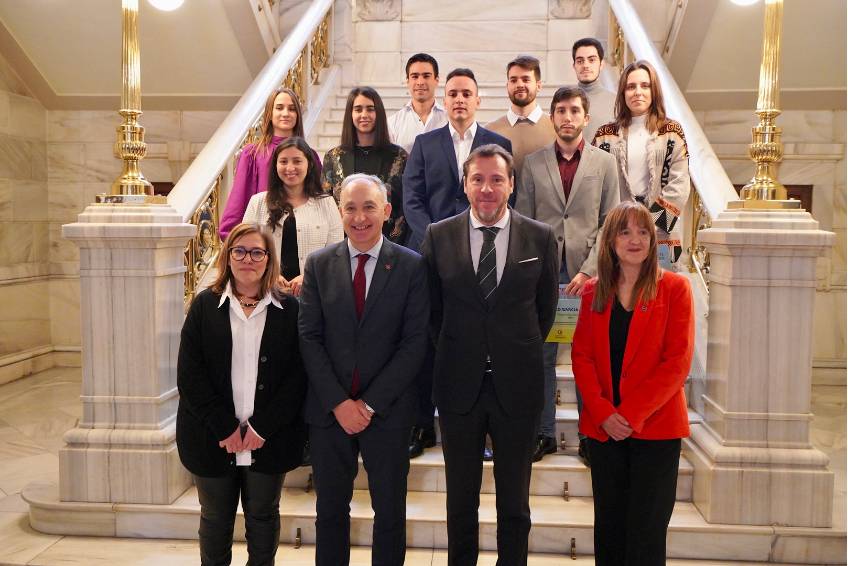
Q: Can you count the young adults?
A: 9